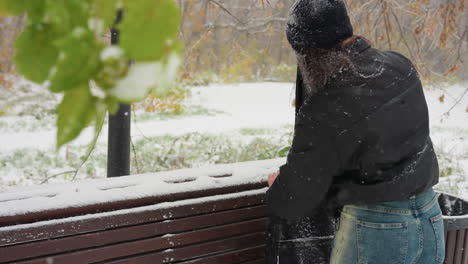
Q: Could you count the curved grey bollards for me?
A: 0